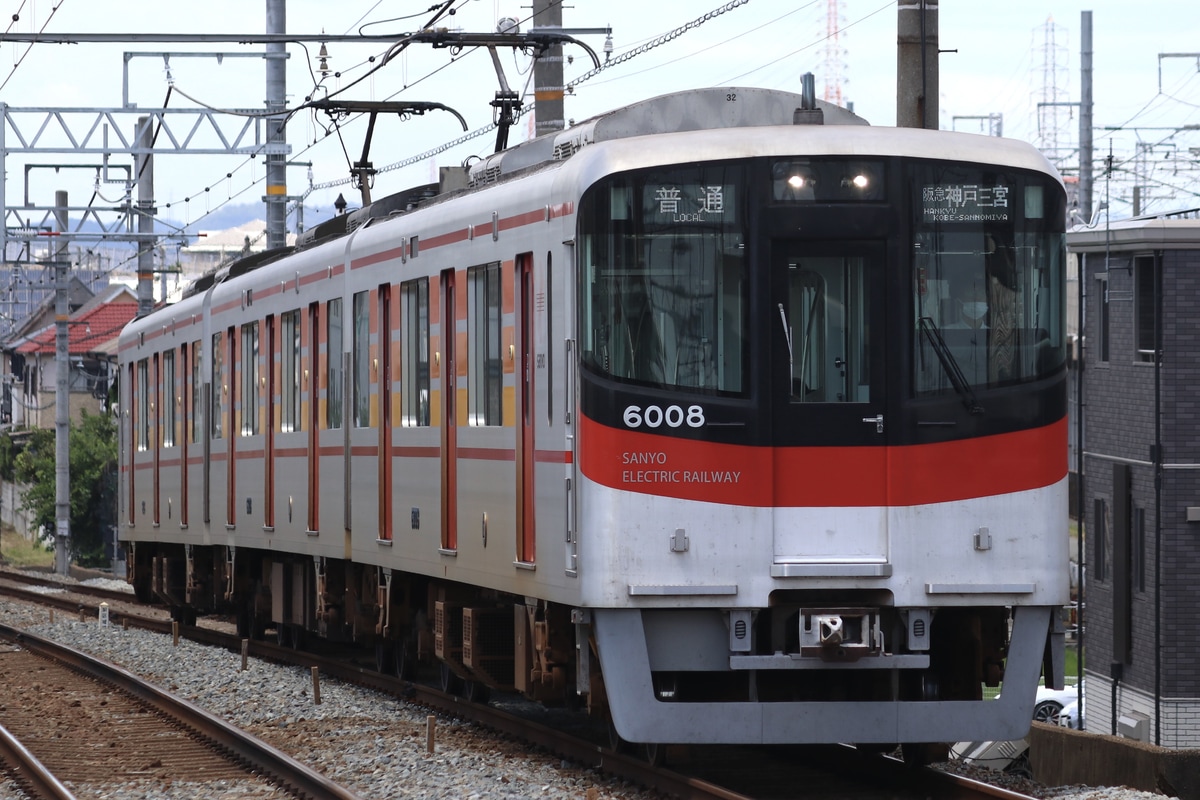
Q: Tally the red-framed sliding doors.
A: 9